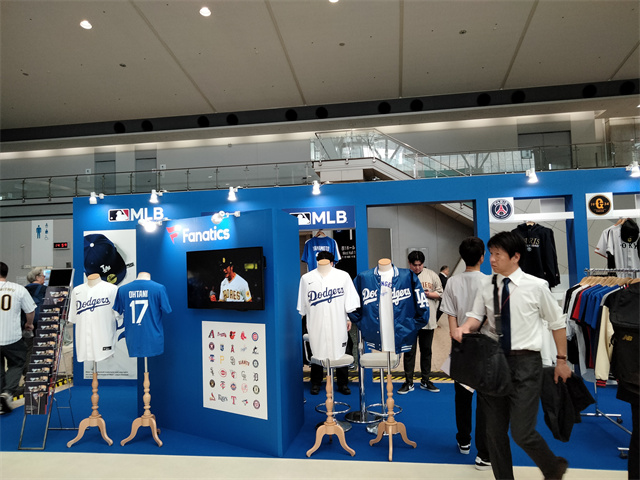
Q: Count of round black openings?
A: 12